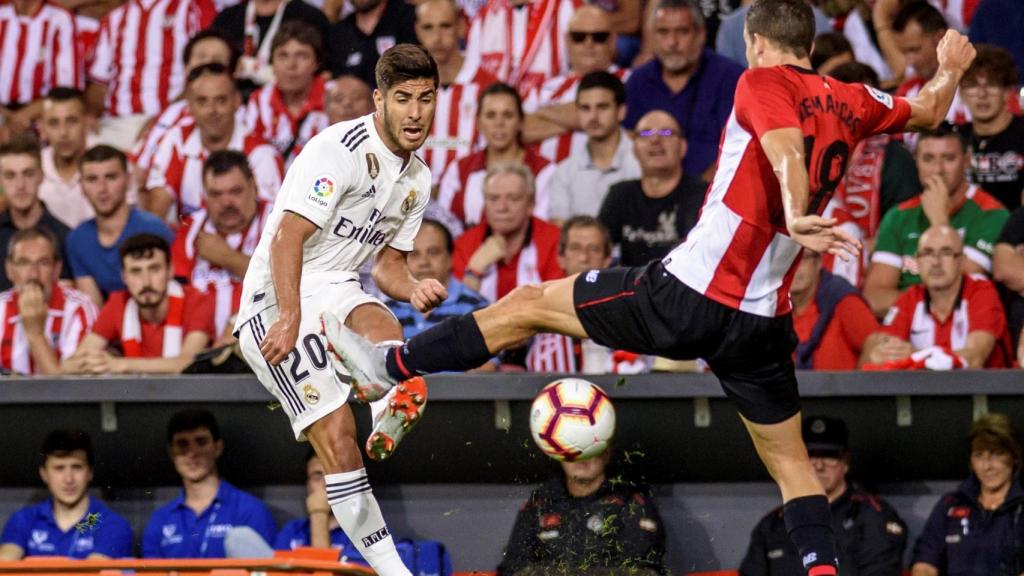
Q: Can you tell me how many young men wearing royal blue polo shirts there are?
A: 3